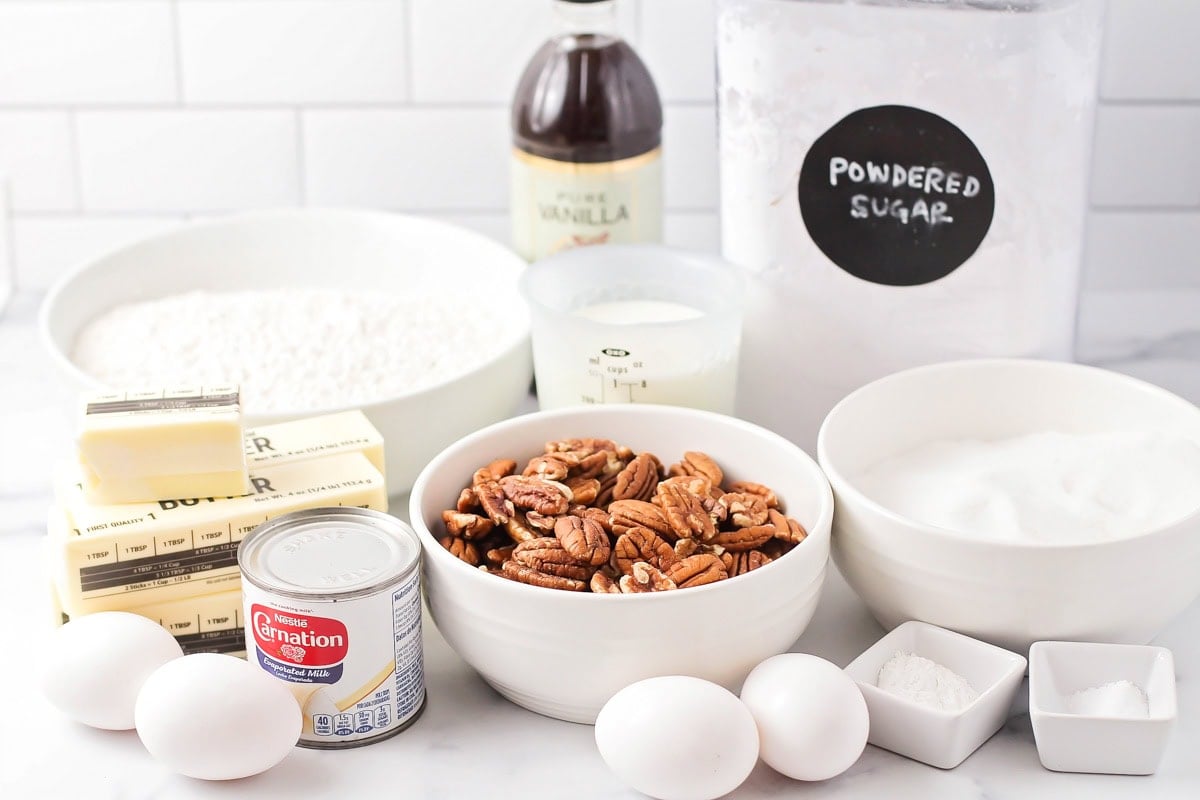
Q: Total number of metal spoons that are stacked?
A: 0